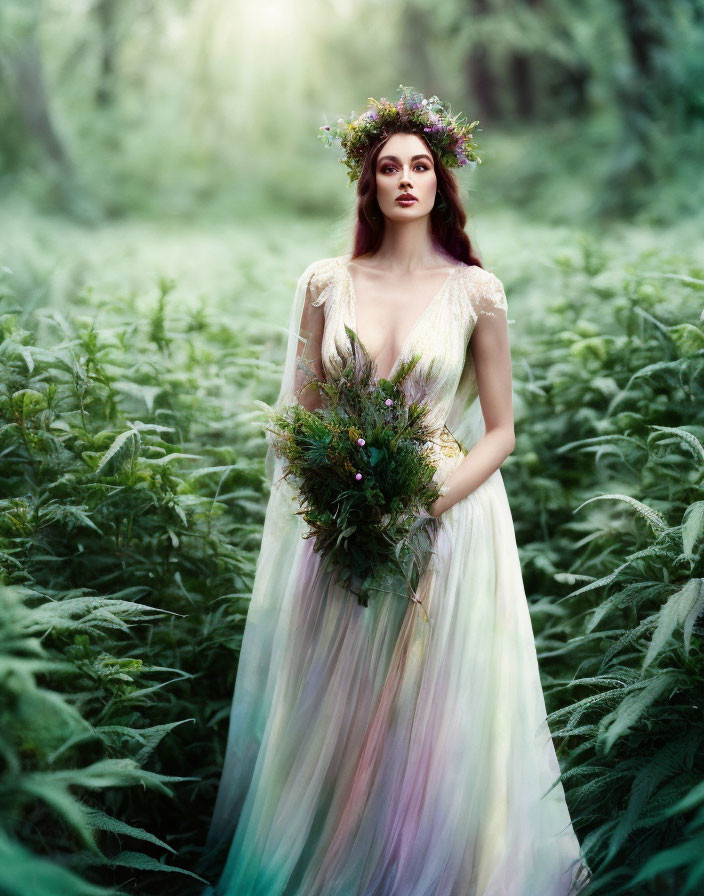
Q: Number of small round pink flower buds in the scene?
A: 3